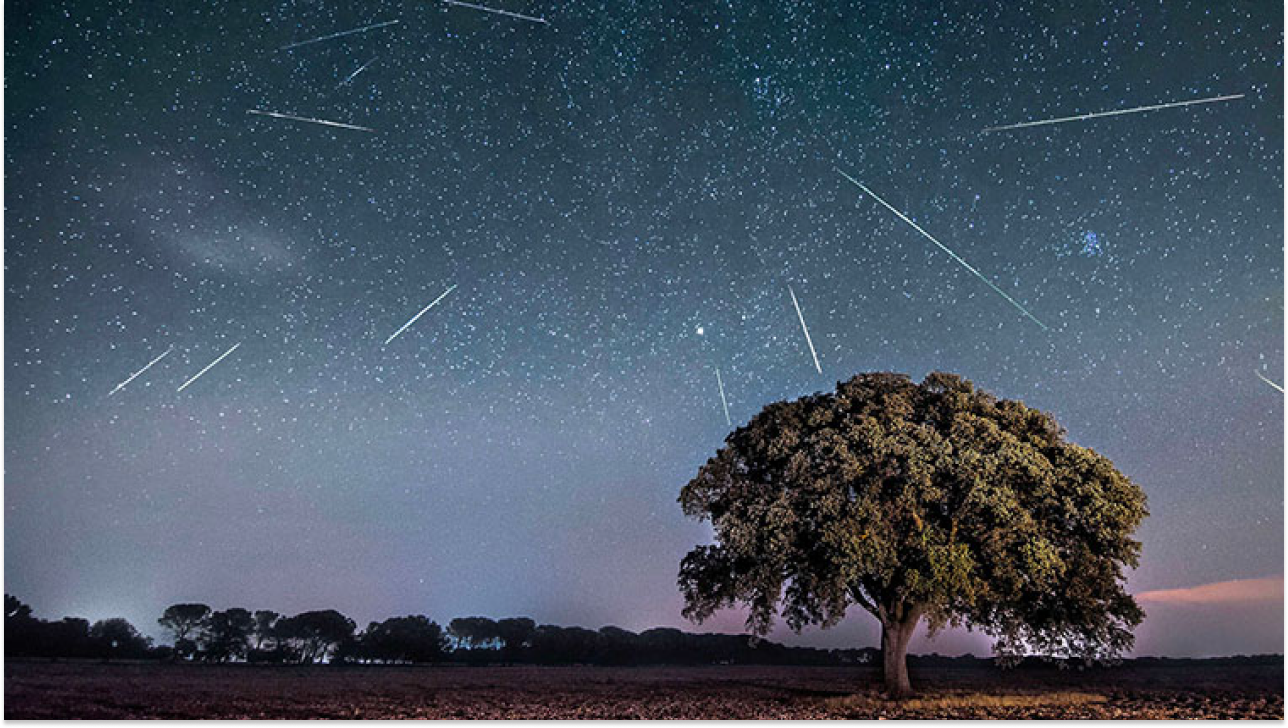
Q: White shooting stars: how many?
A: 12